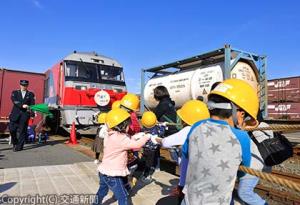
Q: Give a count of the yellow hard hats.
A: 7